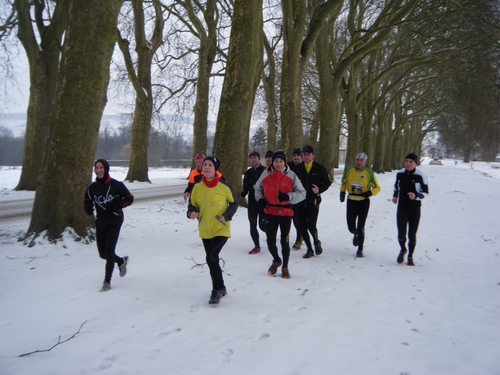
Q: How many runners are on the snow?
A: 10